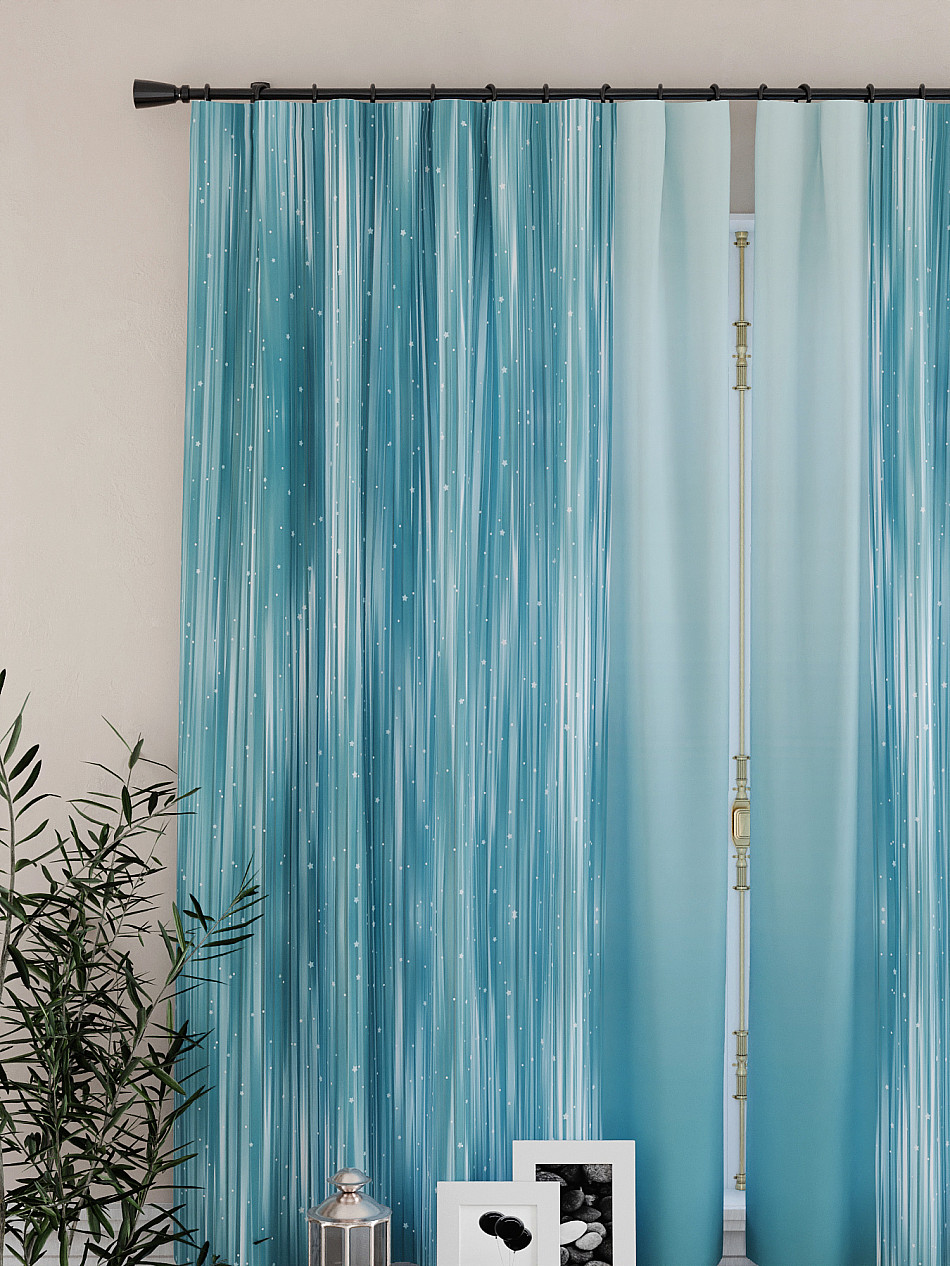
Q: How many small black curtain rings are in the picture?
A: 14